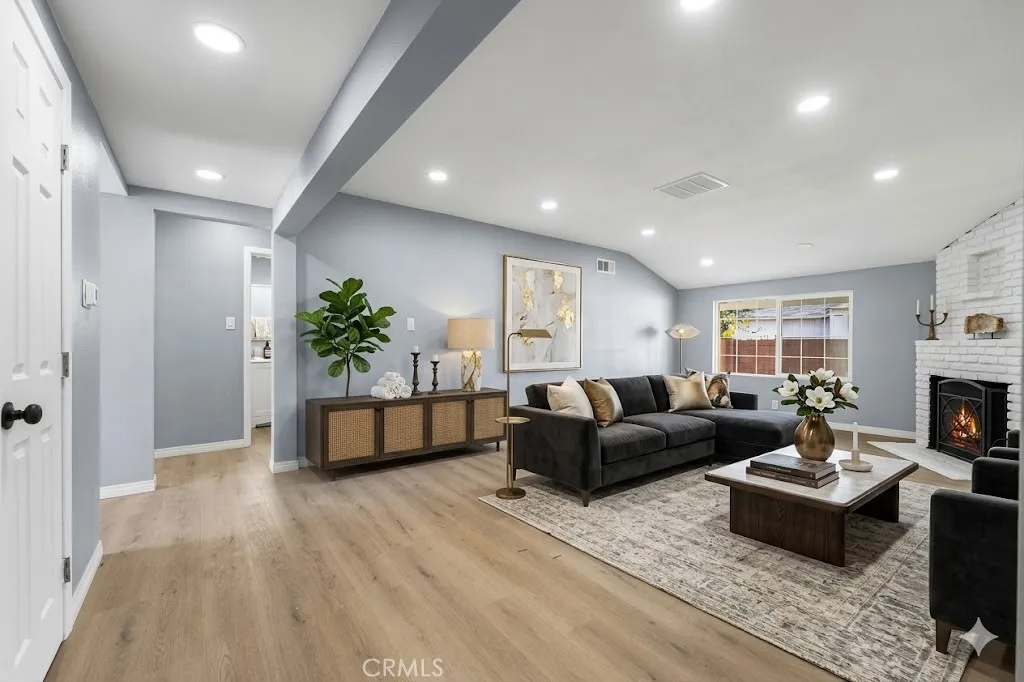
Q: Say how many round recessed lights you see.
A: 9